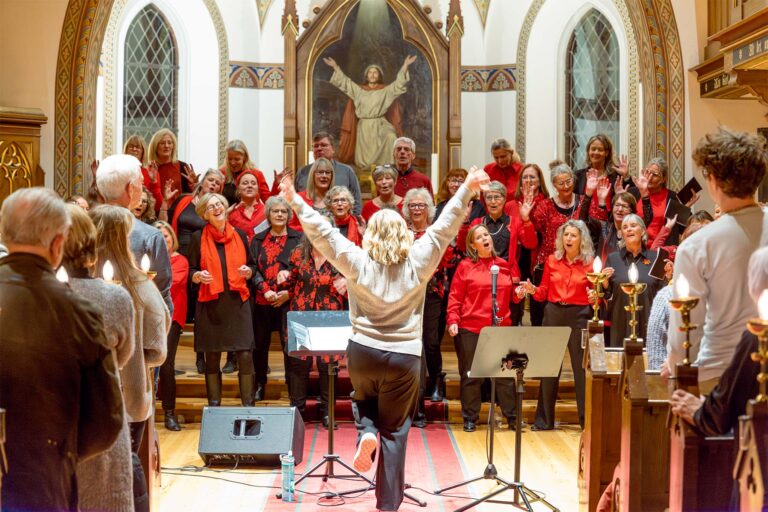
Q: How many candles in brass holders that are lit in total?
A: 7